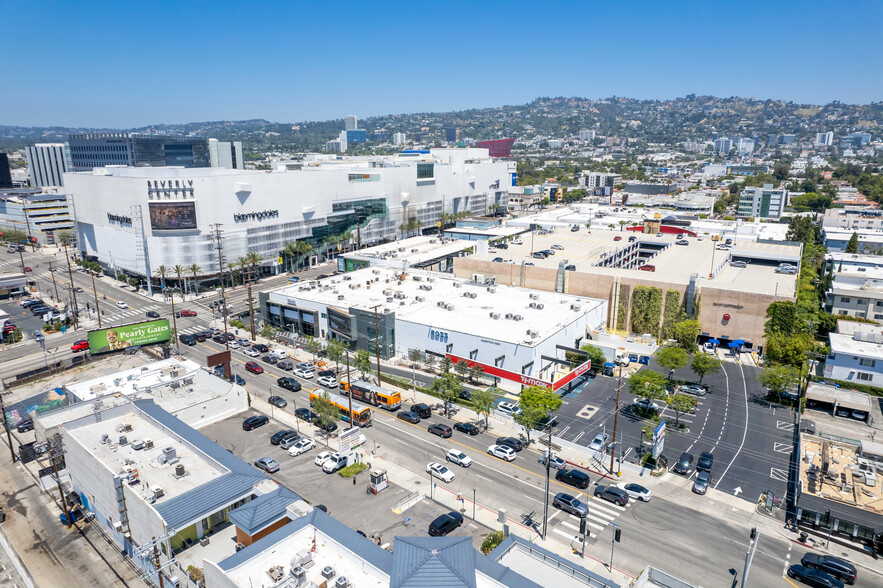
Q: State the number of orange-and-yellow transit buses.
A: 2